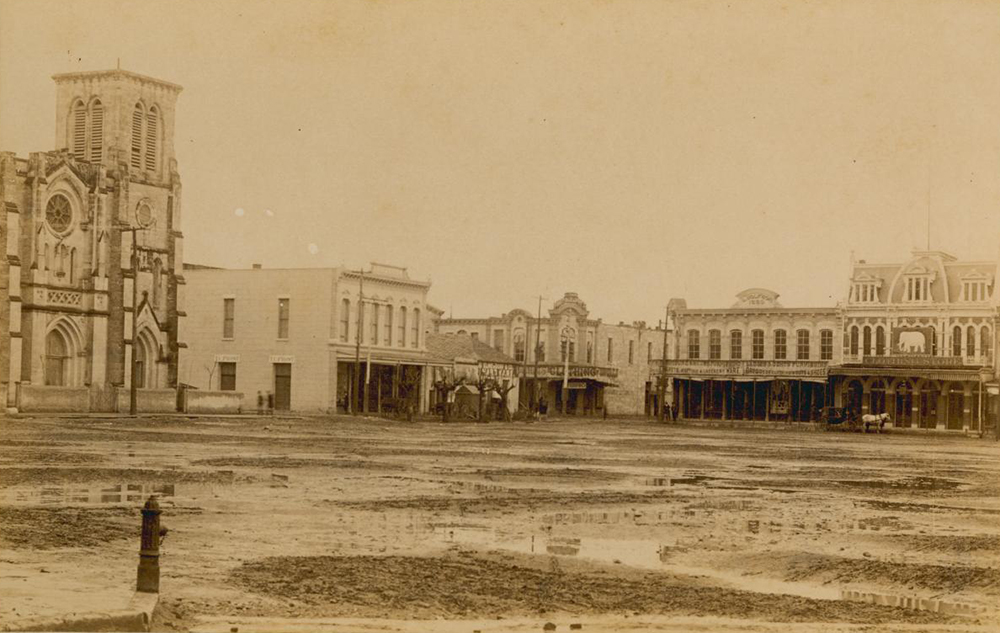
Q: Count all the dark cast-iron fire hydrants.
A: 1